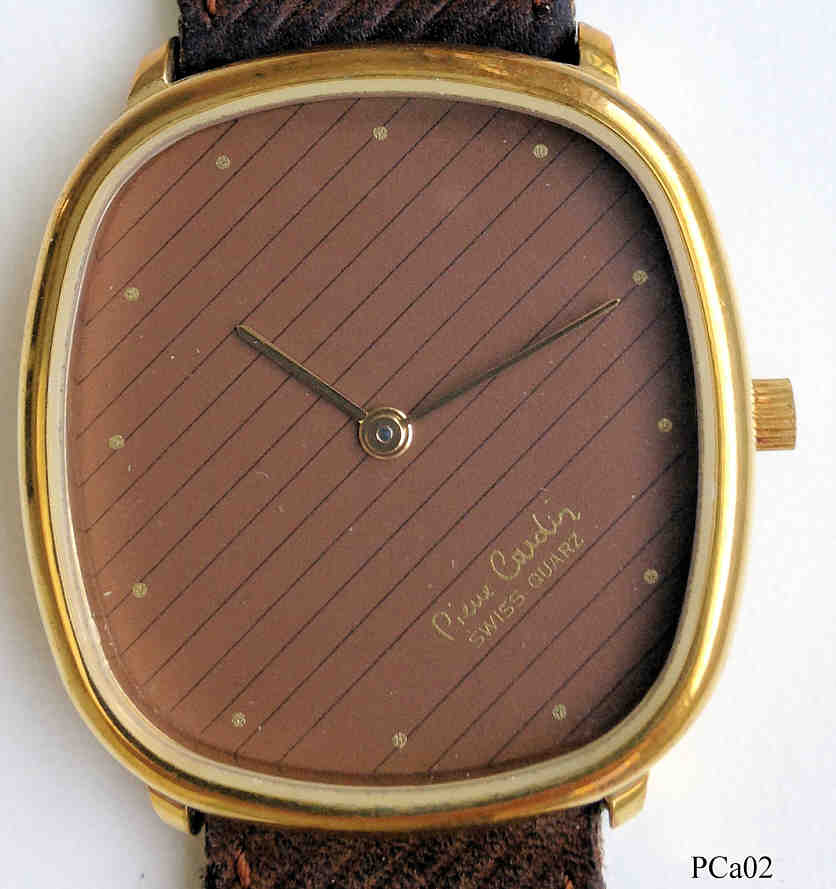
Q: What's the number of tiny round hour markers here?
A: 12